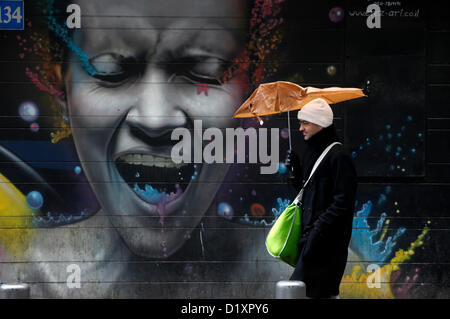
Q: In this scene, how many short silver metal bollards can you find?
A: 2